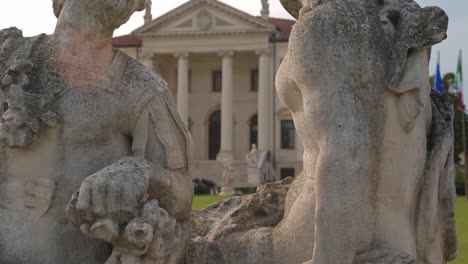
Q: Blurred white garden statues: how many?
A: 2